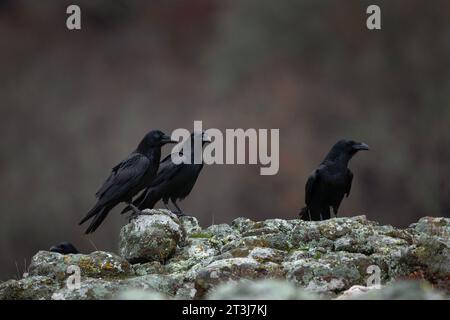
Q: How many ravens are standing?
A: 3